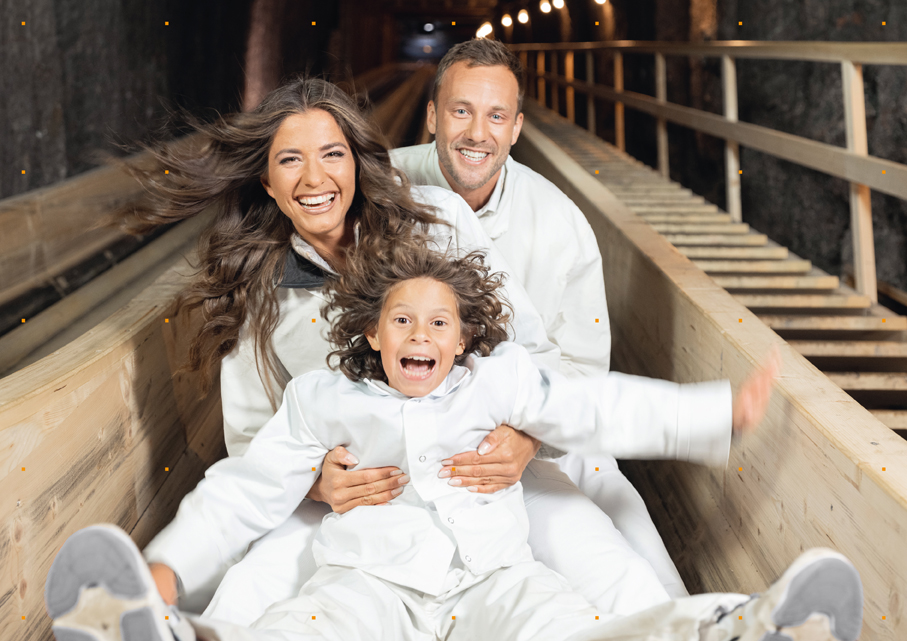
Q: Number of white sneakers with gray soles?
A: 2